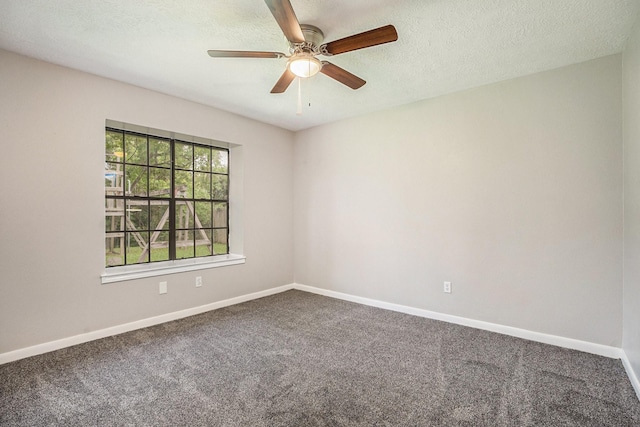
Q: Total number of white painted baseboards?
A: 3